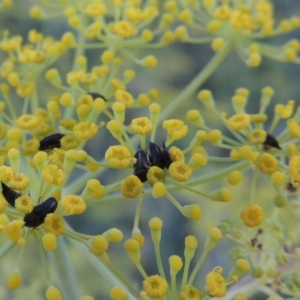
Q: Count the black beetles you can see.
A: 8